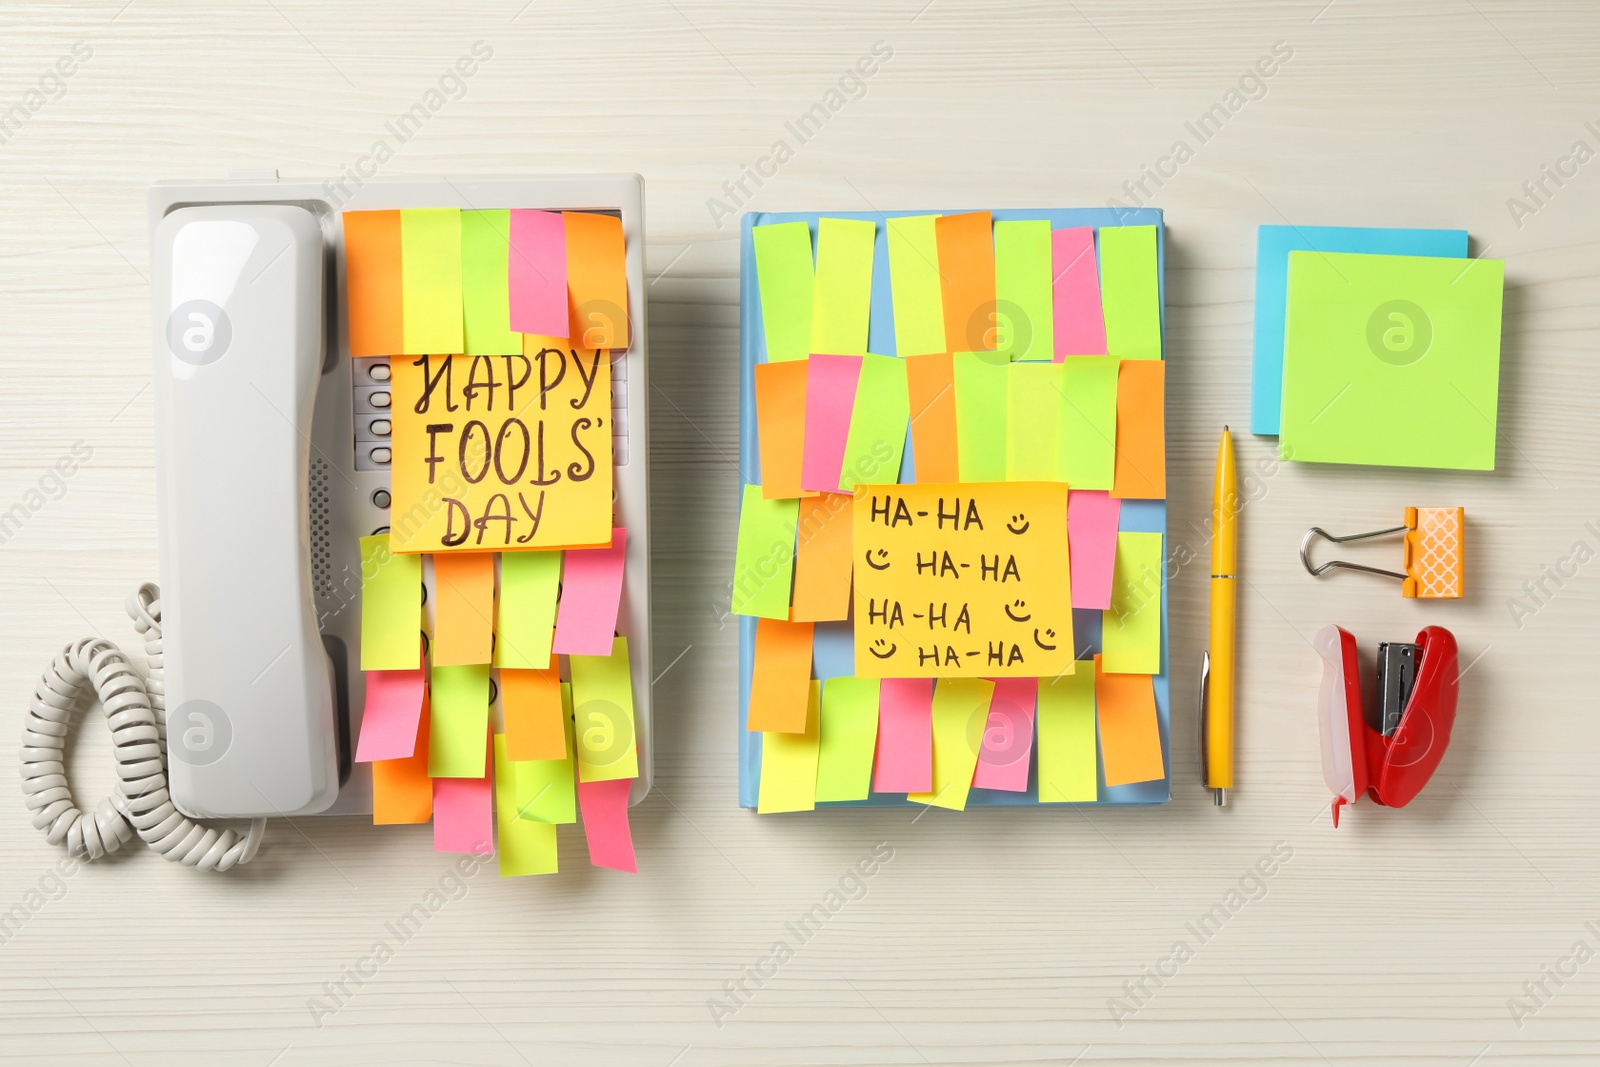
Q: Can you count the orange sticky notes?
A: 12